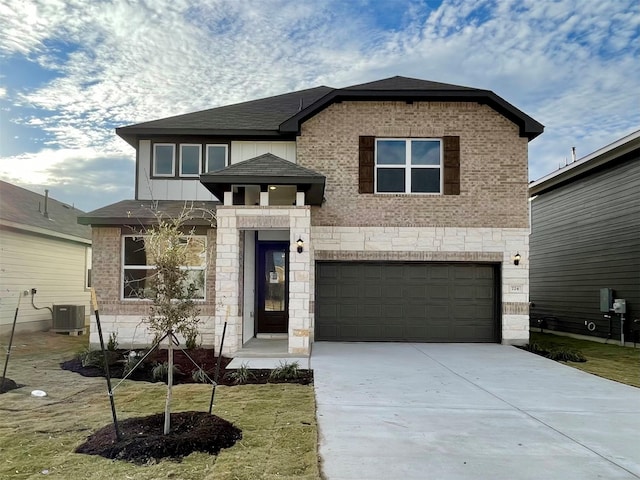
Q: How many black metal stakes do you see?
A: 3